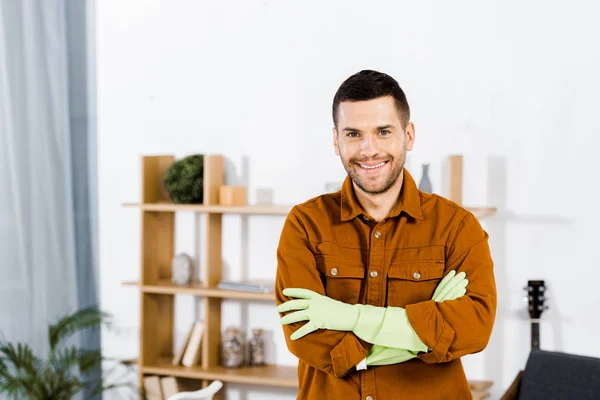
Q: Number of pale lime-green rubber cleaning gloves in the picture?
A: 2